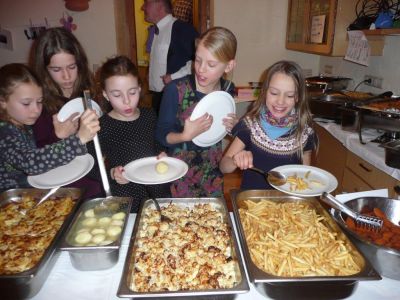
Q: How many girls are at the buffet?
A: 5